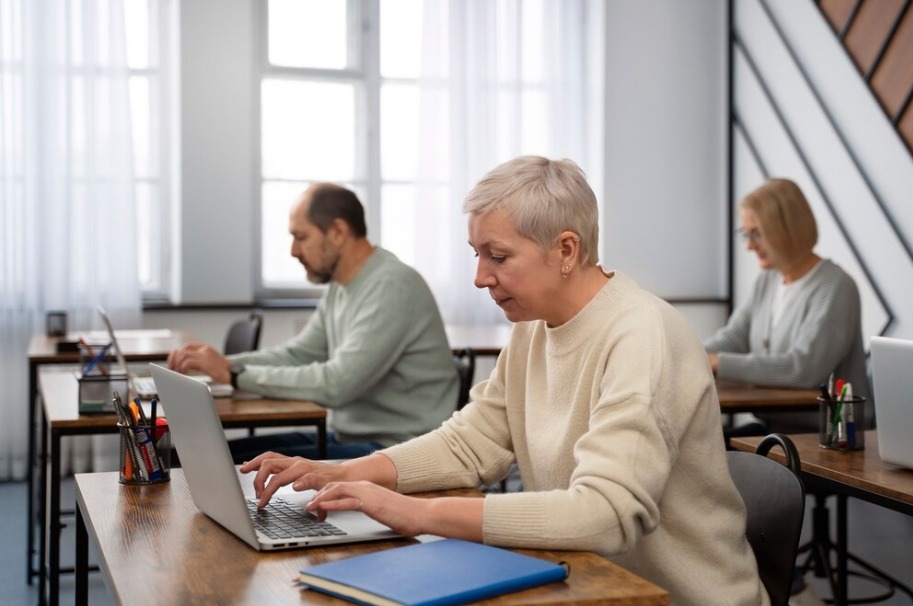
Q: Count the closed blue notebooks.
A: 1